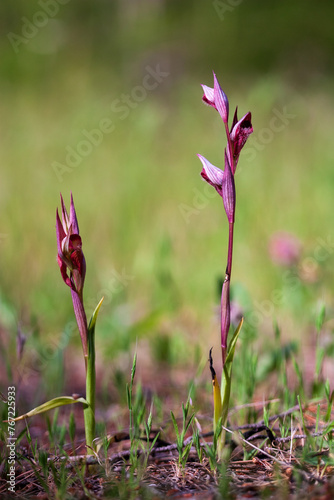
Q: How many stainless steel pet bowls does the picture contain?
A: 0